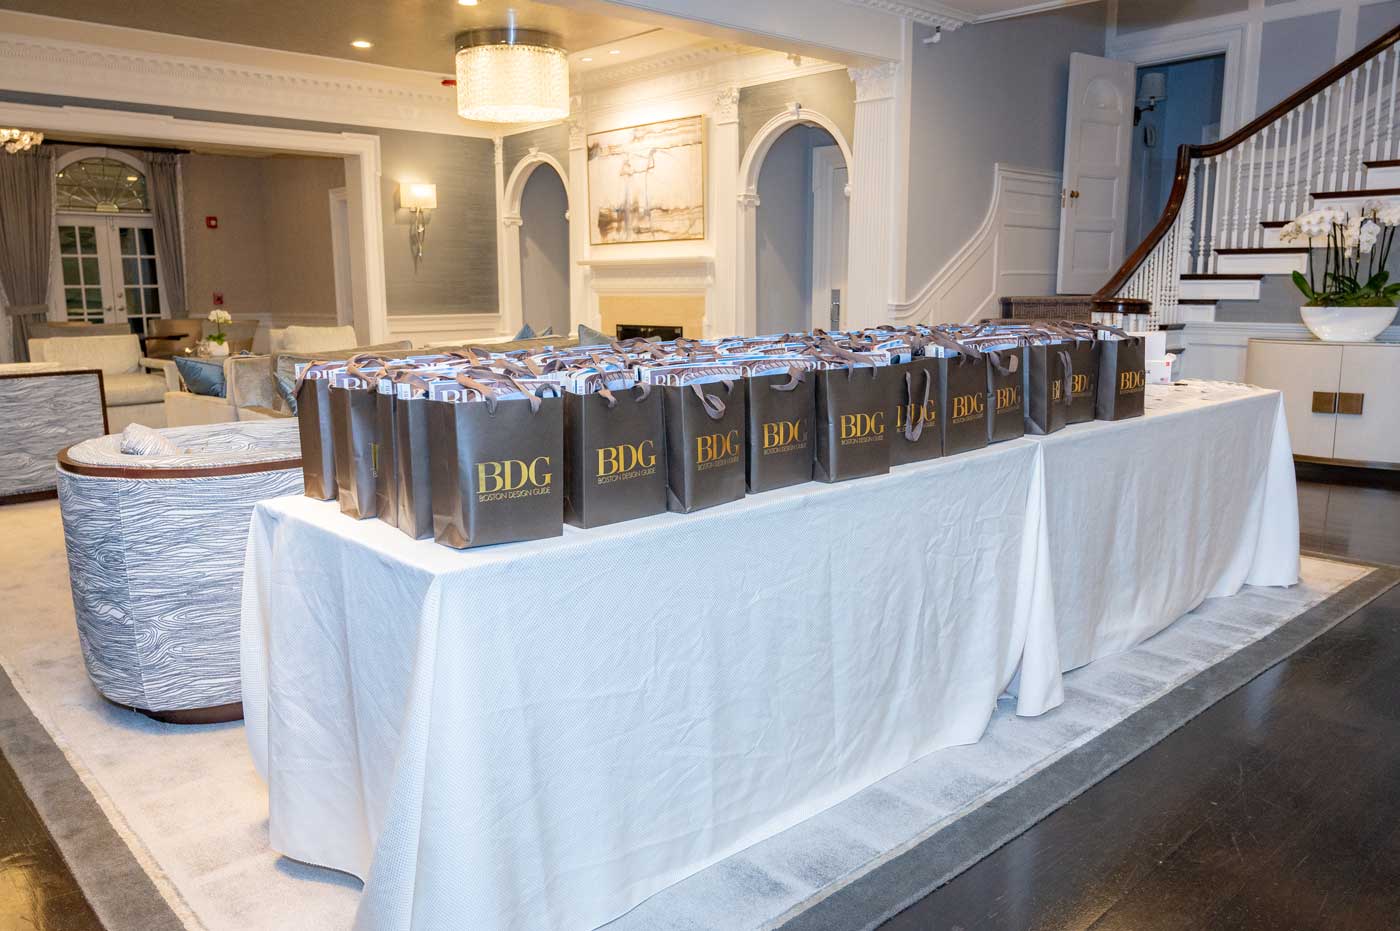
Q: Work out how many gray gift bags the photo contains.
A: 15